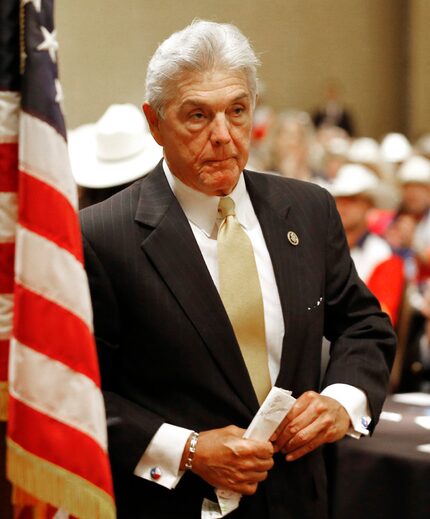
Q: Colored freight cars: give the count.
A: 0